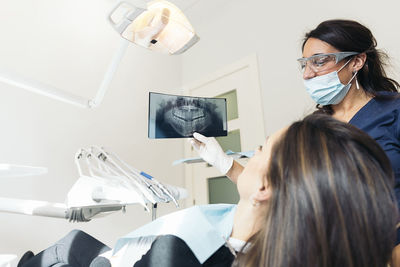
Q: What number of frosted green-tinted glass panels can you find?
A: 3